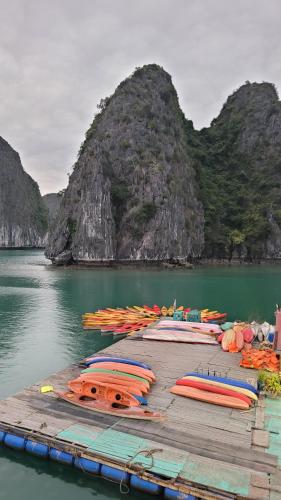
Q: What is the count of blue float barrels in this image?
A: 8